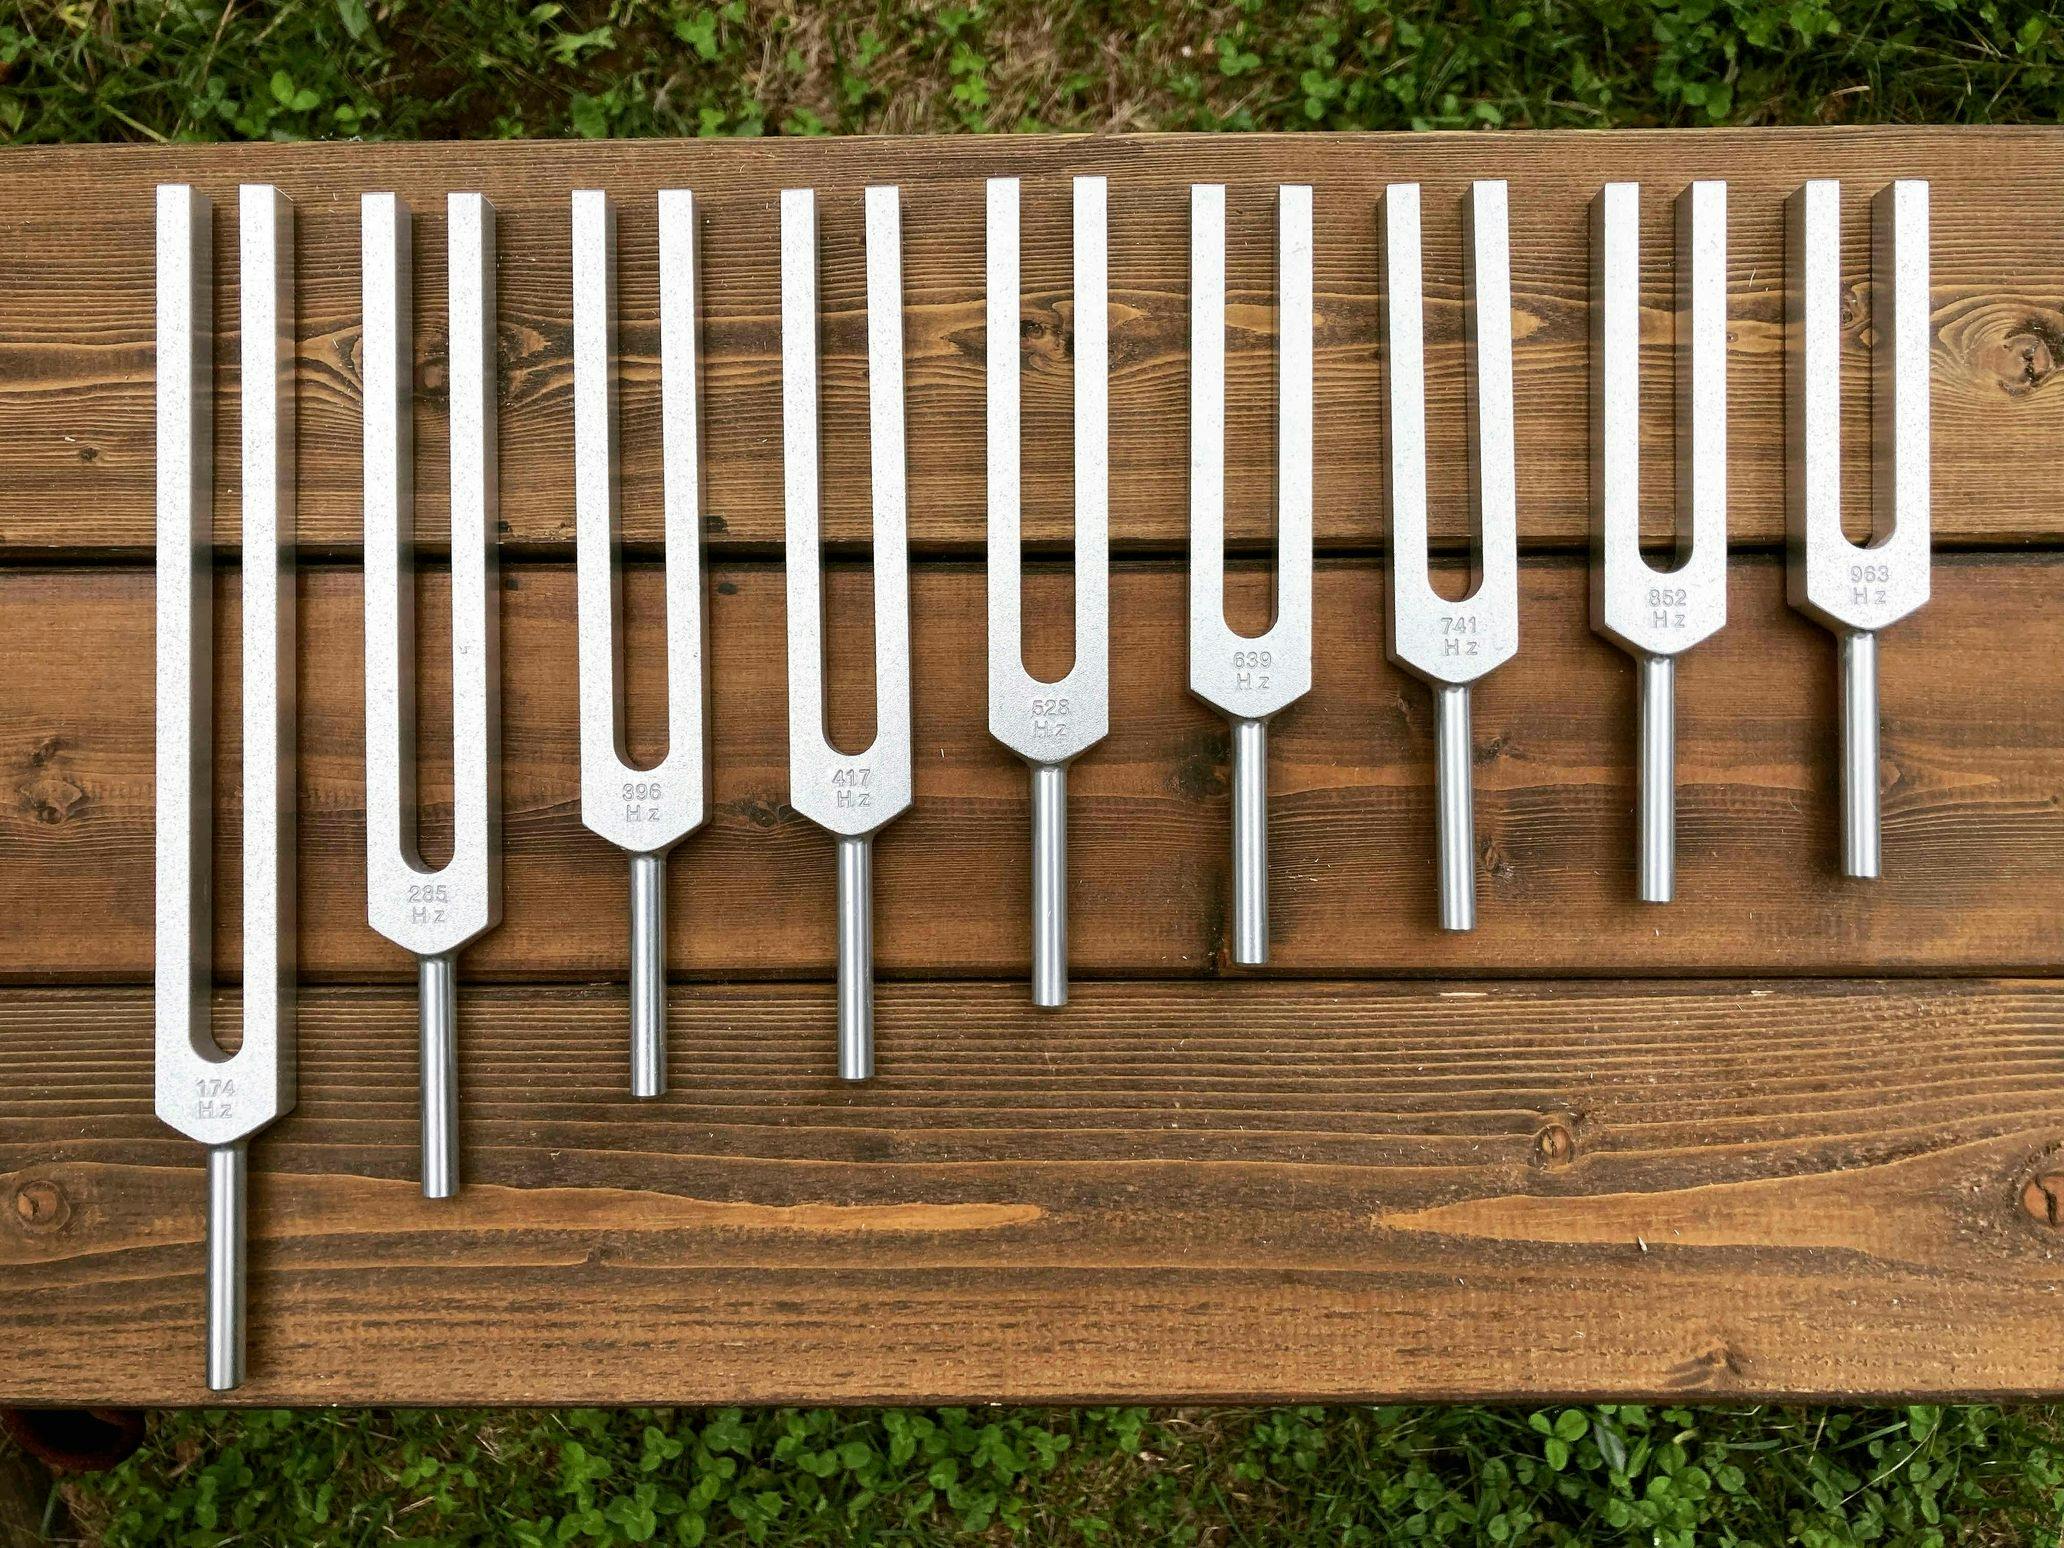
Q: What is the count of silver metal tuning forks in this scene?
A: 9